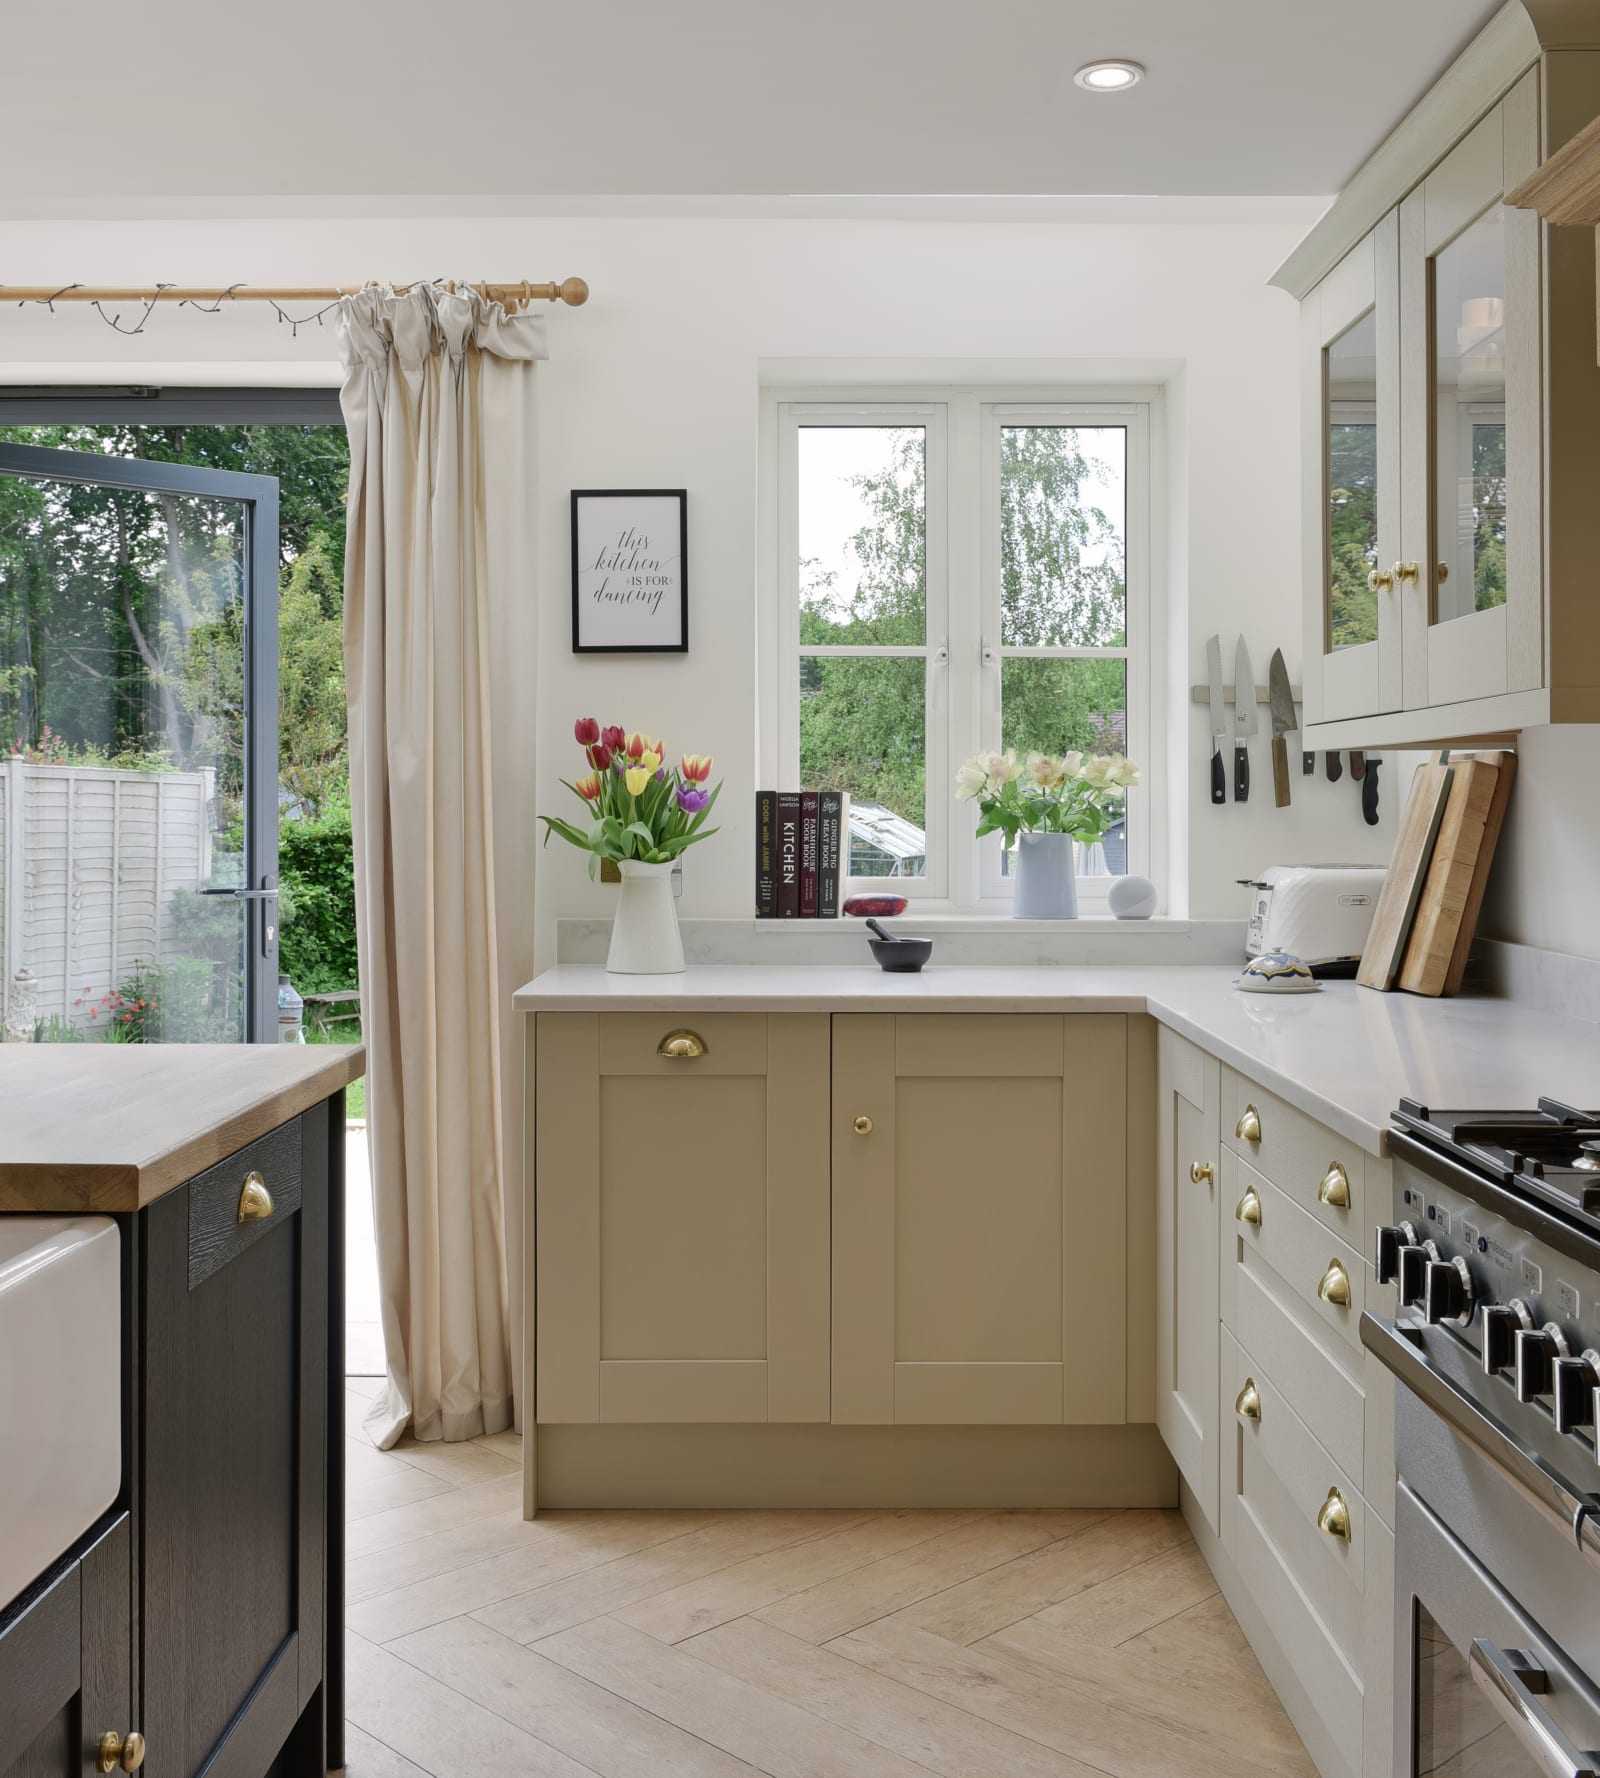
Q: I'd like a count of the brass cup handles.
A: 8